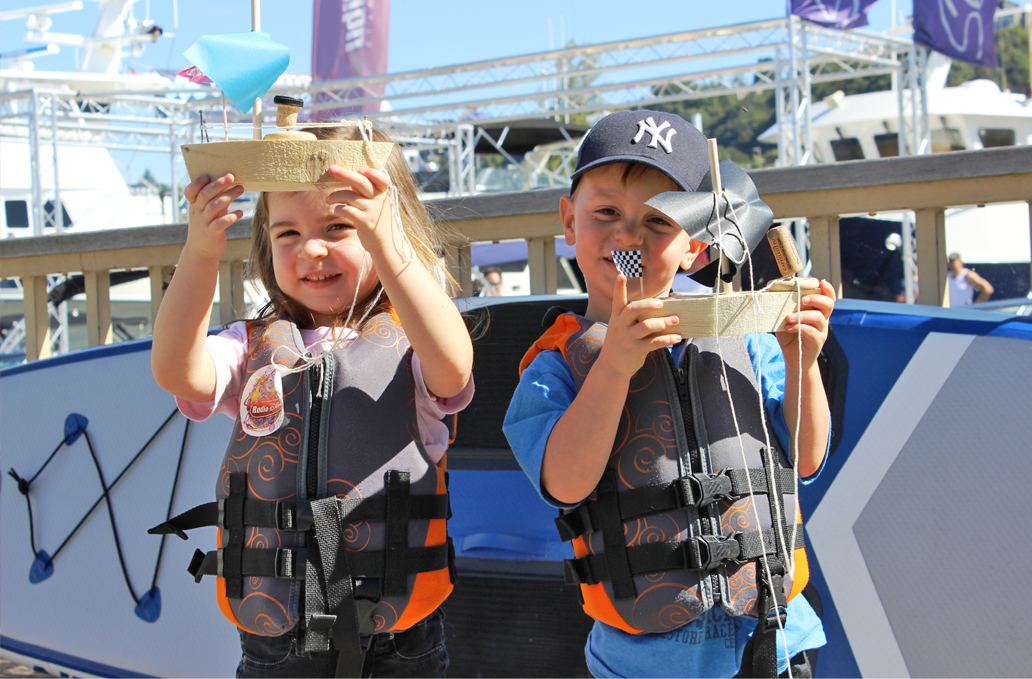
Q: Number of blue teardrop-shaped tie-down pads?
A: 3